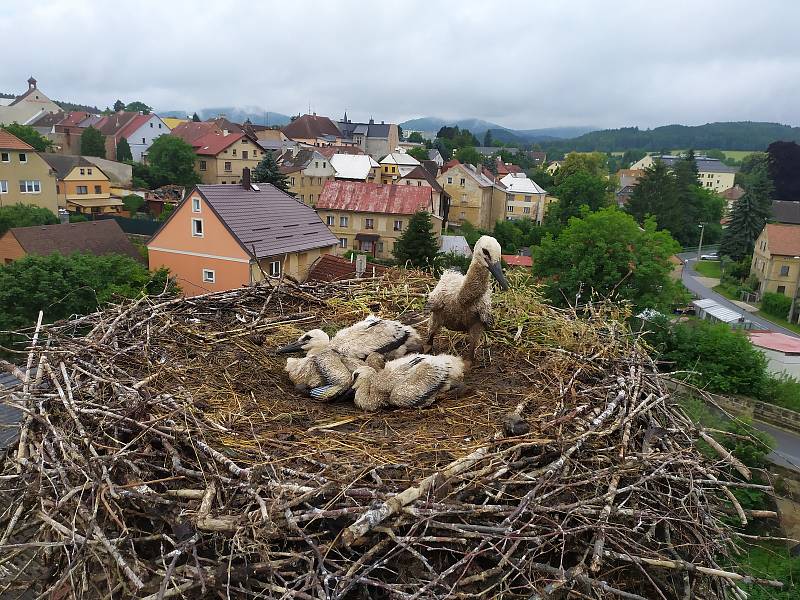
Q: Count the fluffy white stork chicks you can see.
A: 4